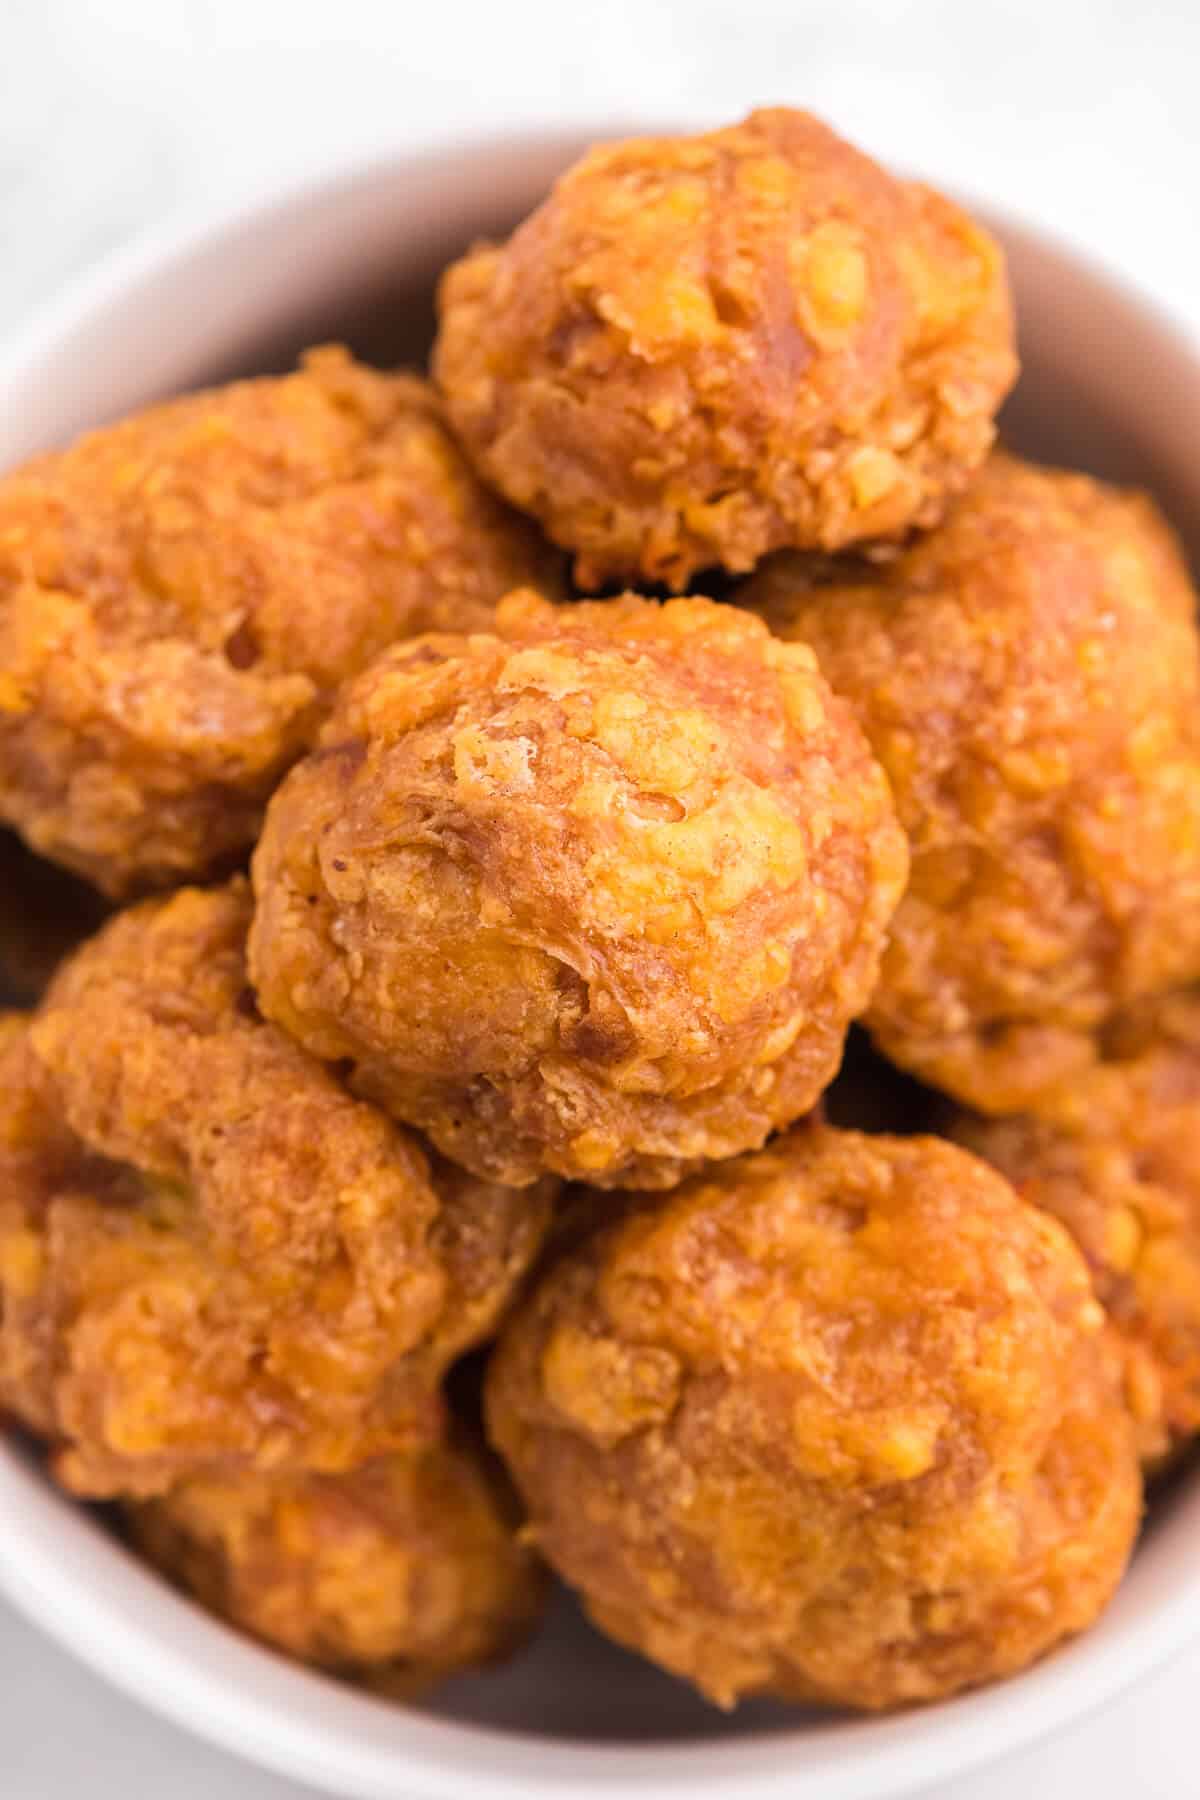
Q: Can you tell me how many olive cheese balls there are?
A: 8